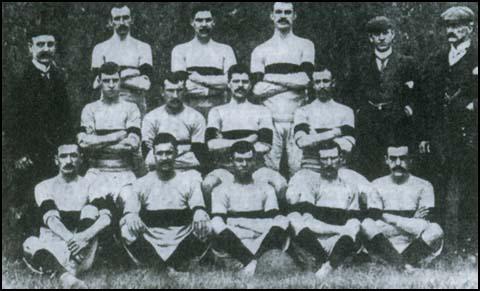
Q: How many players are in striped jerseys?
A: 12